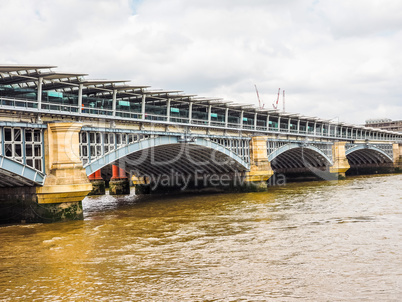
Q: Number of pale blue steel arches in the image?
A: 4